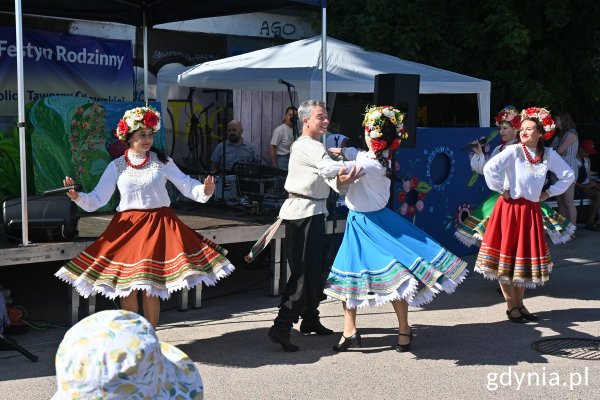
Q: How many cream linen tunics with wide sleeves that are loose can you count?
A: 1